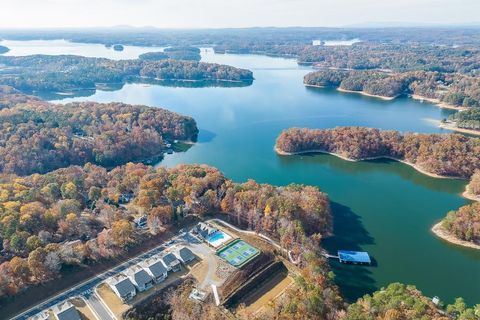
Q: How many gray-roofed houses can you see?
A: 6